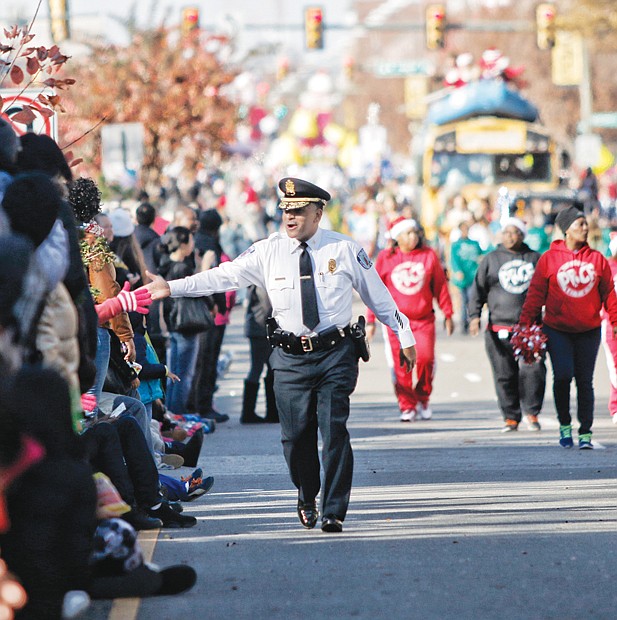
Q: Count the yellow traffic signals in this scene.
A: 5